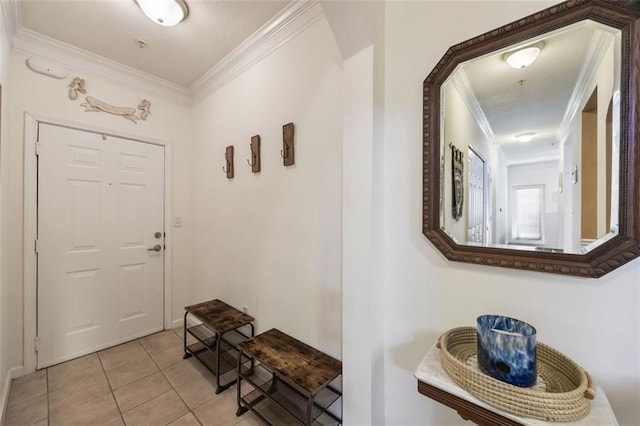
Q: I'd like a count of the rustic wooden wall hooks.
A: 3